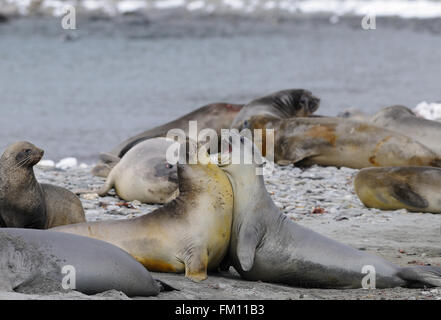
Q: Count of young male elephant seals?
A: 2